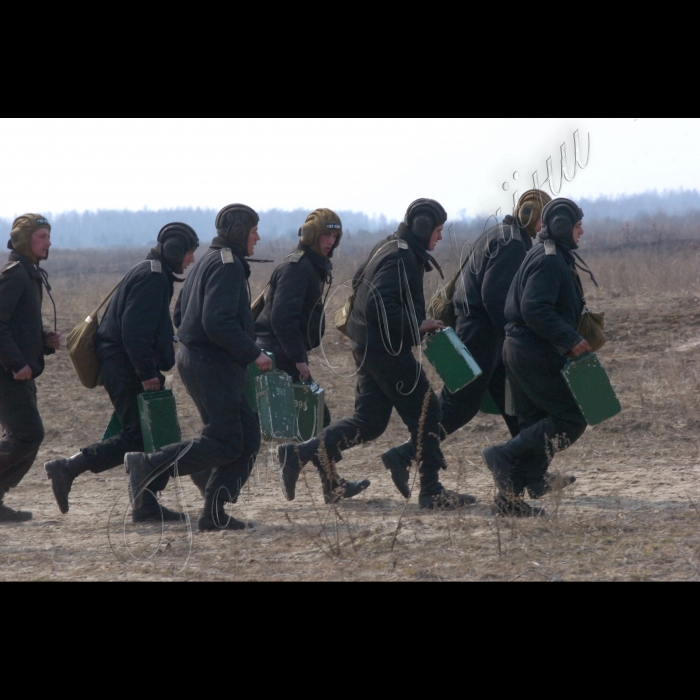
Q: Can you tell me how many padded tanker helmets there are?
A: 7